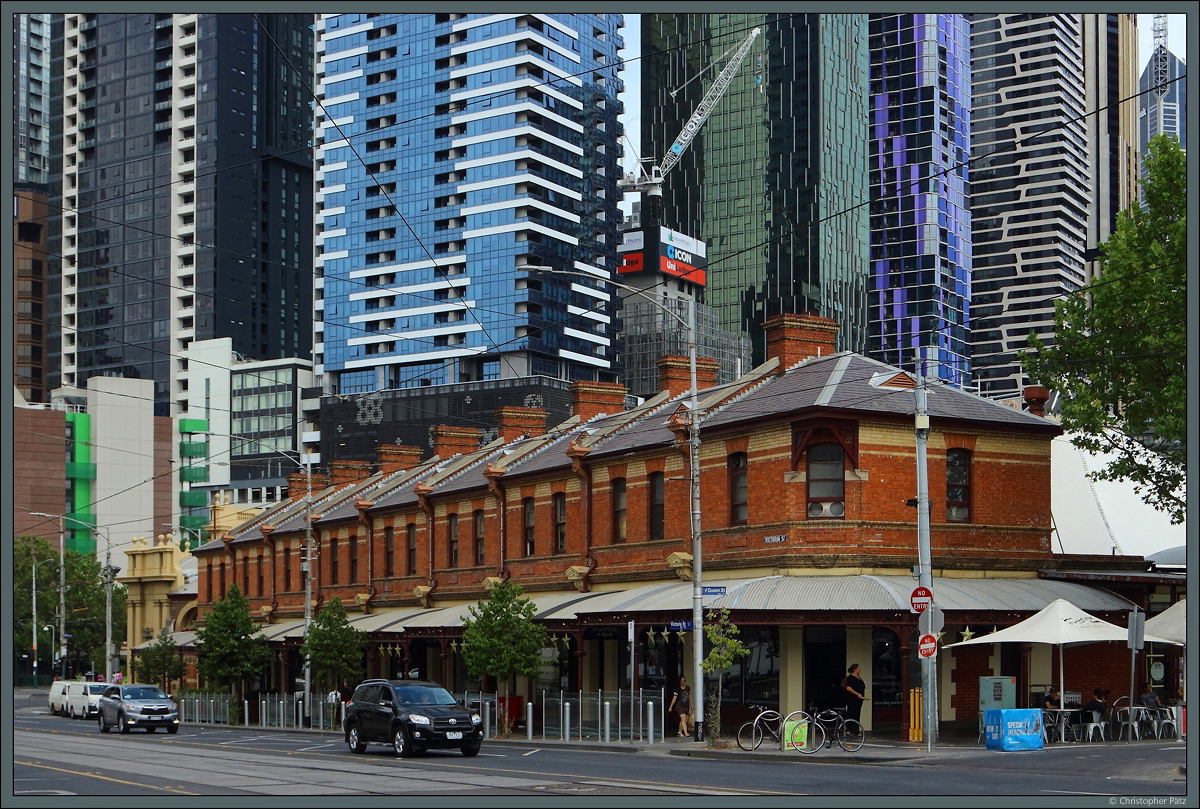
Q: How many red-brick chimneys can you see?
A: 8